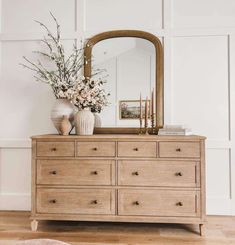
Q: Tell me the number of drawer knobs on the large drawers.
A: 8